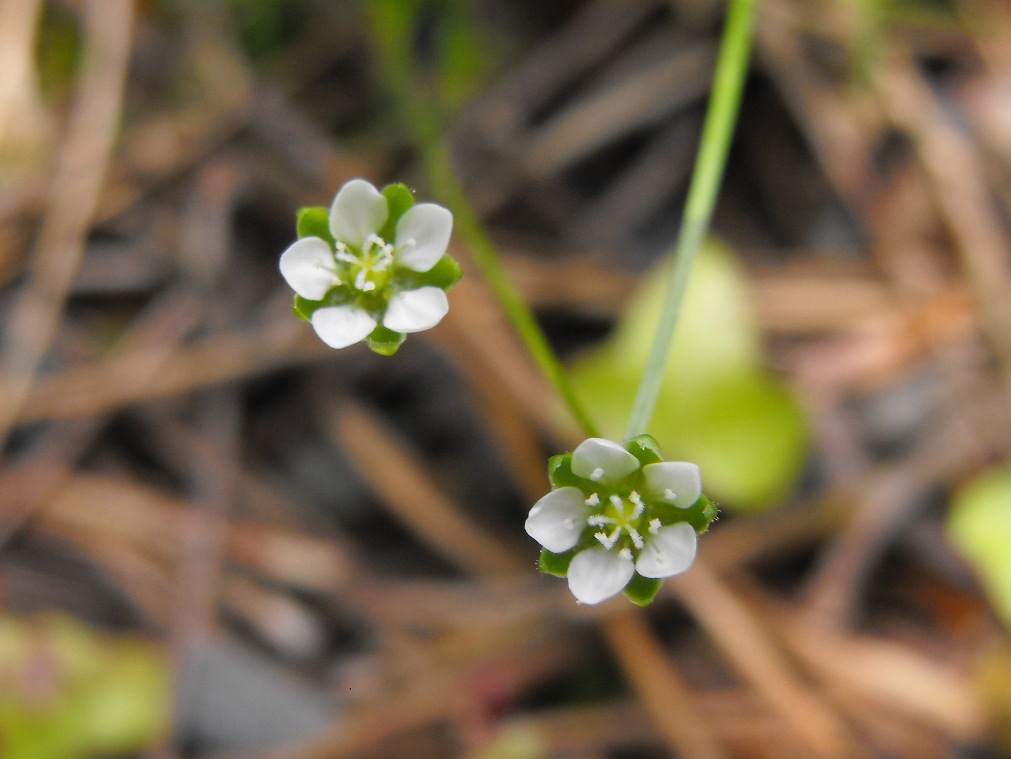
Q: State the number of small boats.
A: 0